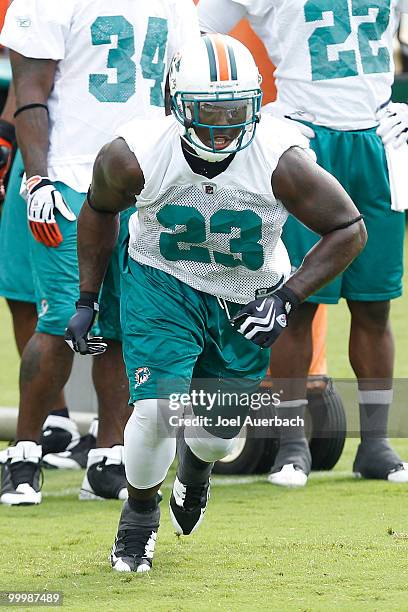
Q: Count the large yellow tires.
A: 0